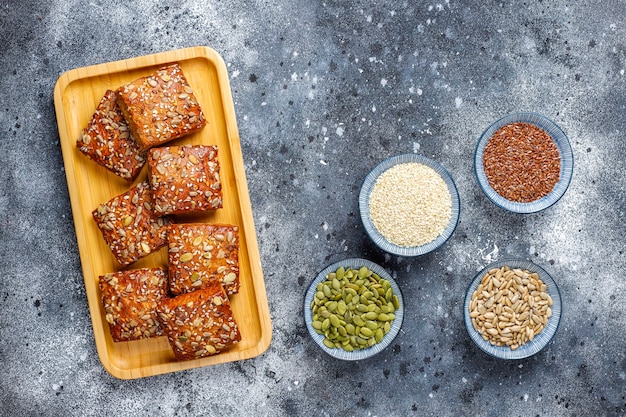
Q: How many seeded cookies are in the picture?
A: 7